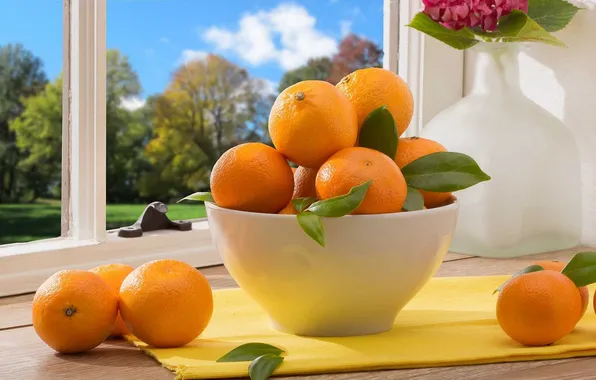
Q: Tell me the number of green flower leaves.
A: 3